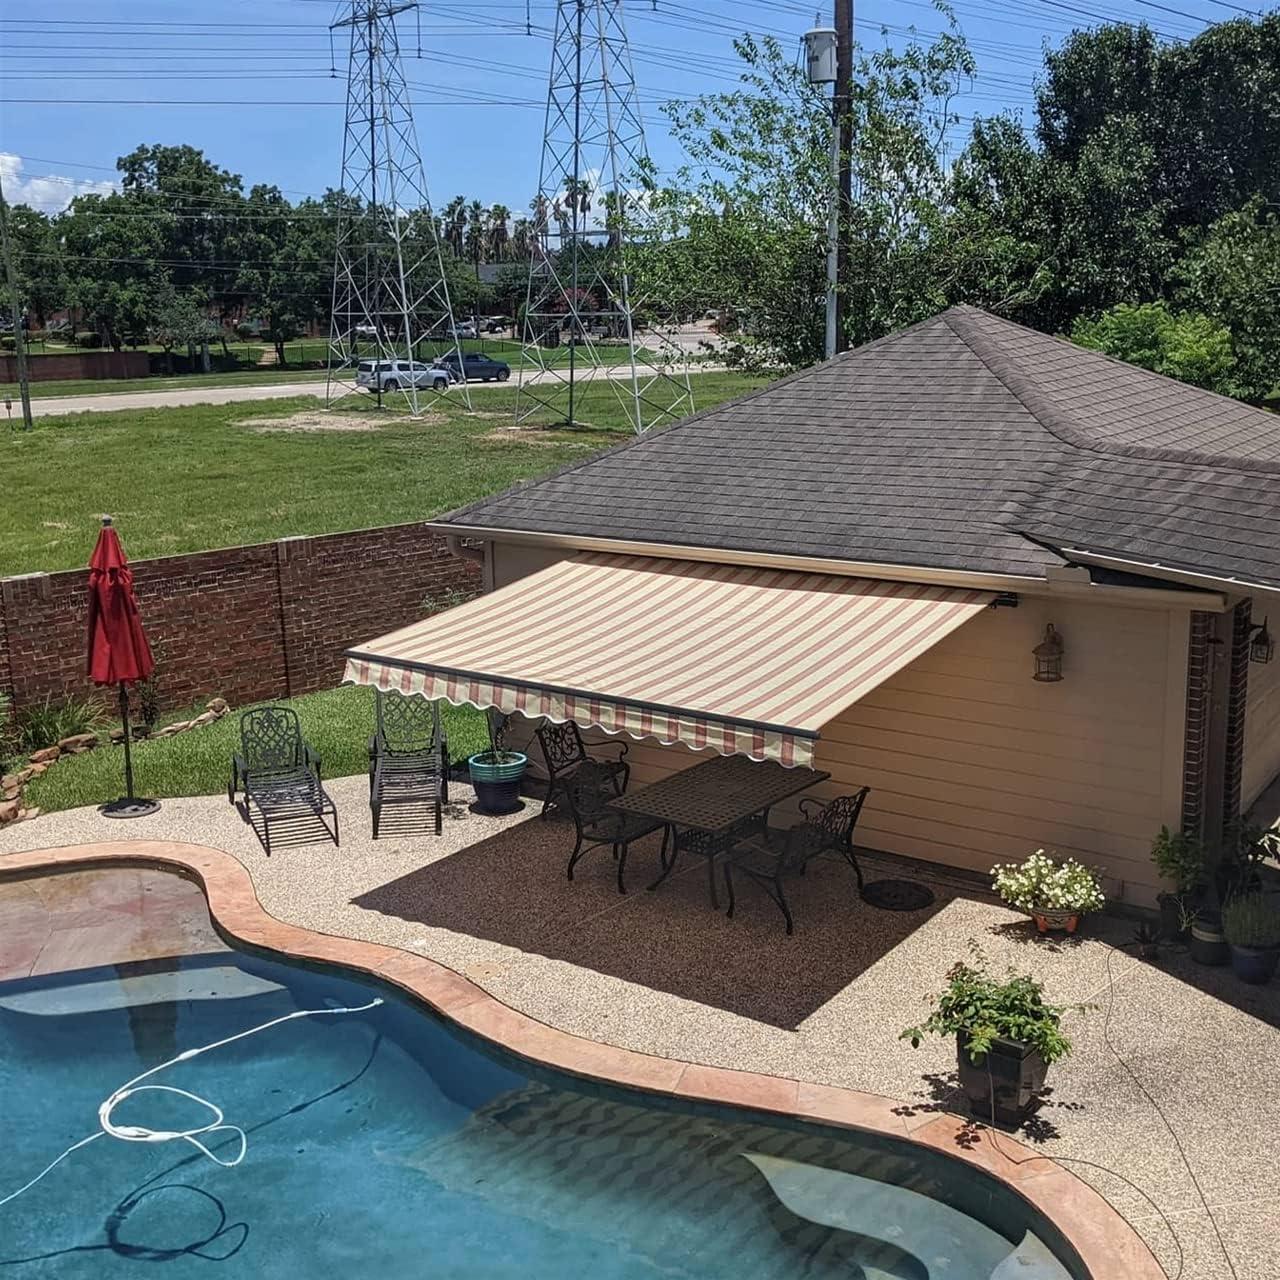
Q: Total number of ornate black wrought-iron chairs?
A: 6